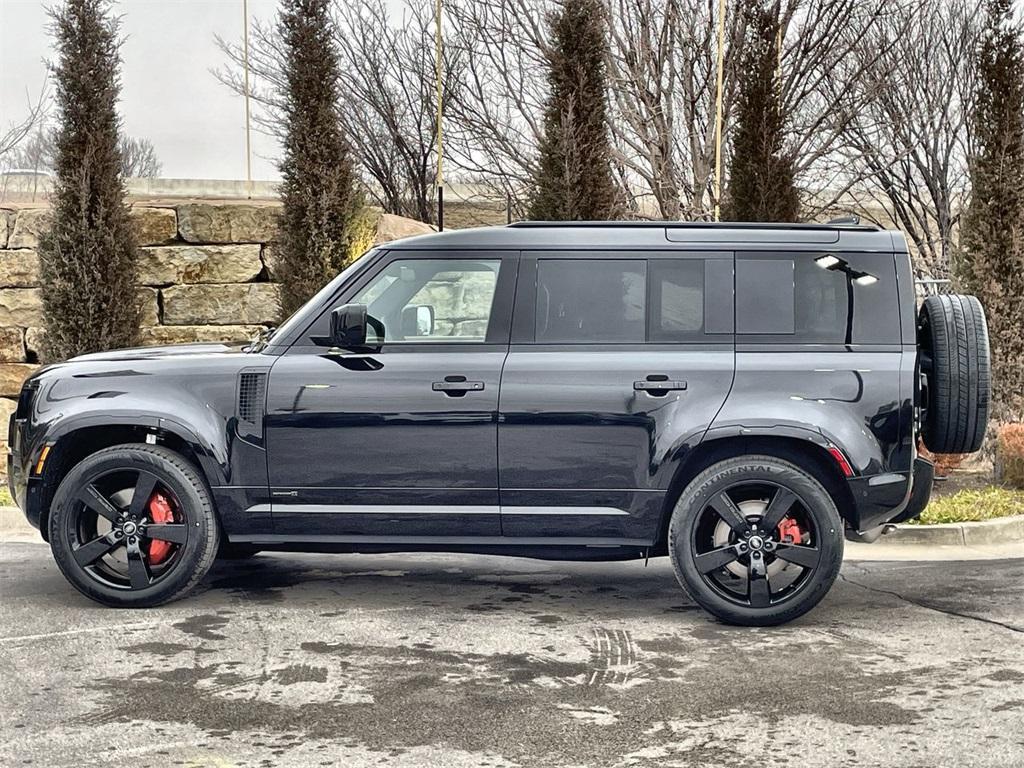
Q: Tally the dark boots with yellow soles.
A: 0